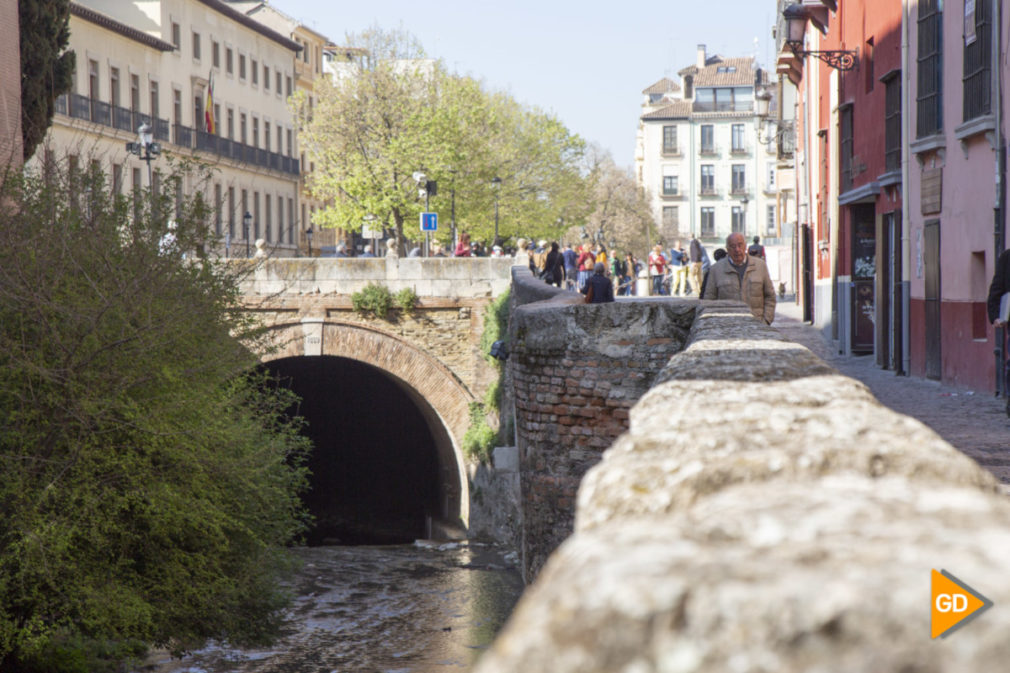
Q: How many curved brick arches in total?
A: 1